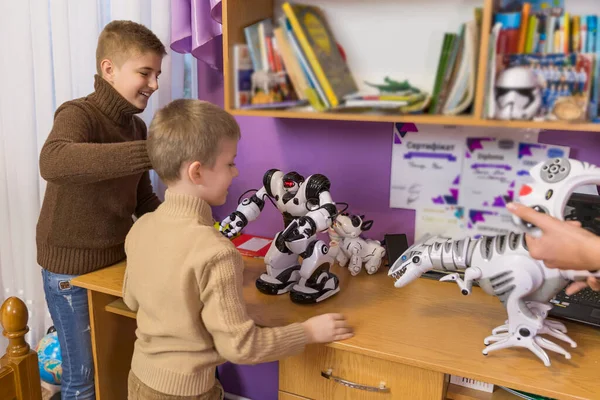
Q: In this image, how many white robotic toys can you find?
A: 3